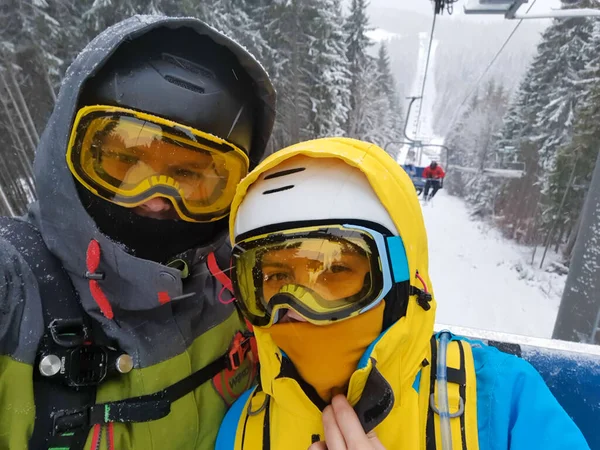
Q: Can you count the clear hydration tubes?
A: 1